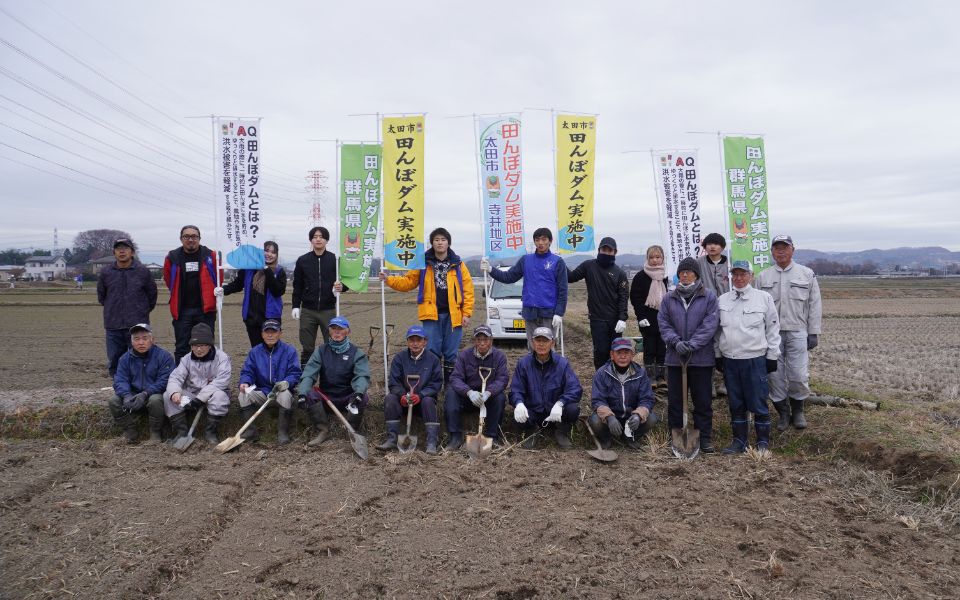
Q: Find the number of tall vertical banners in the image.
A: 7